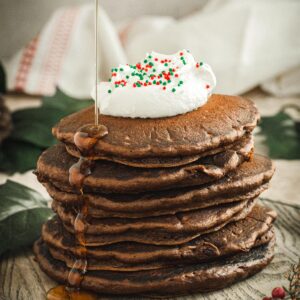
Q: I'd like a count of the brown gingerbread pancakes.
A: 6